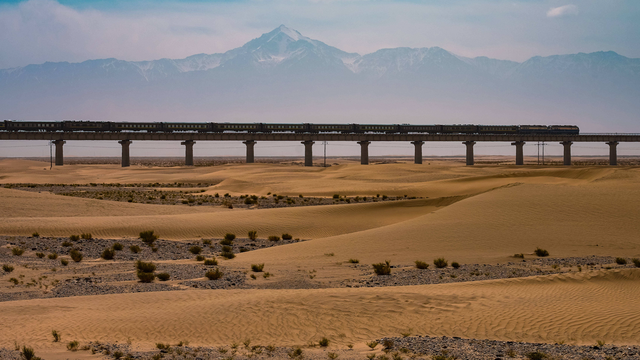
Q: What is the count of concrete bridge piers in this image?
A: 11